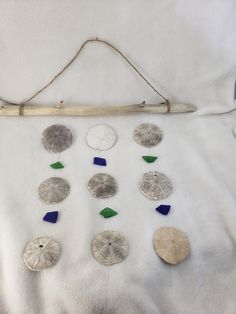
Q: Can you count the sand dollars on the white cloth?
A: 9